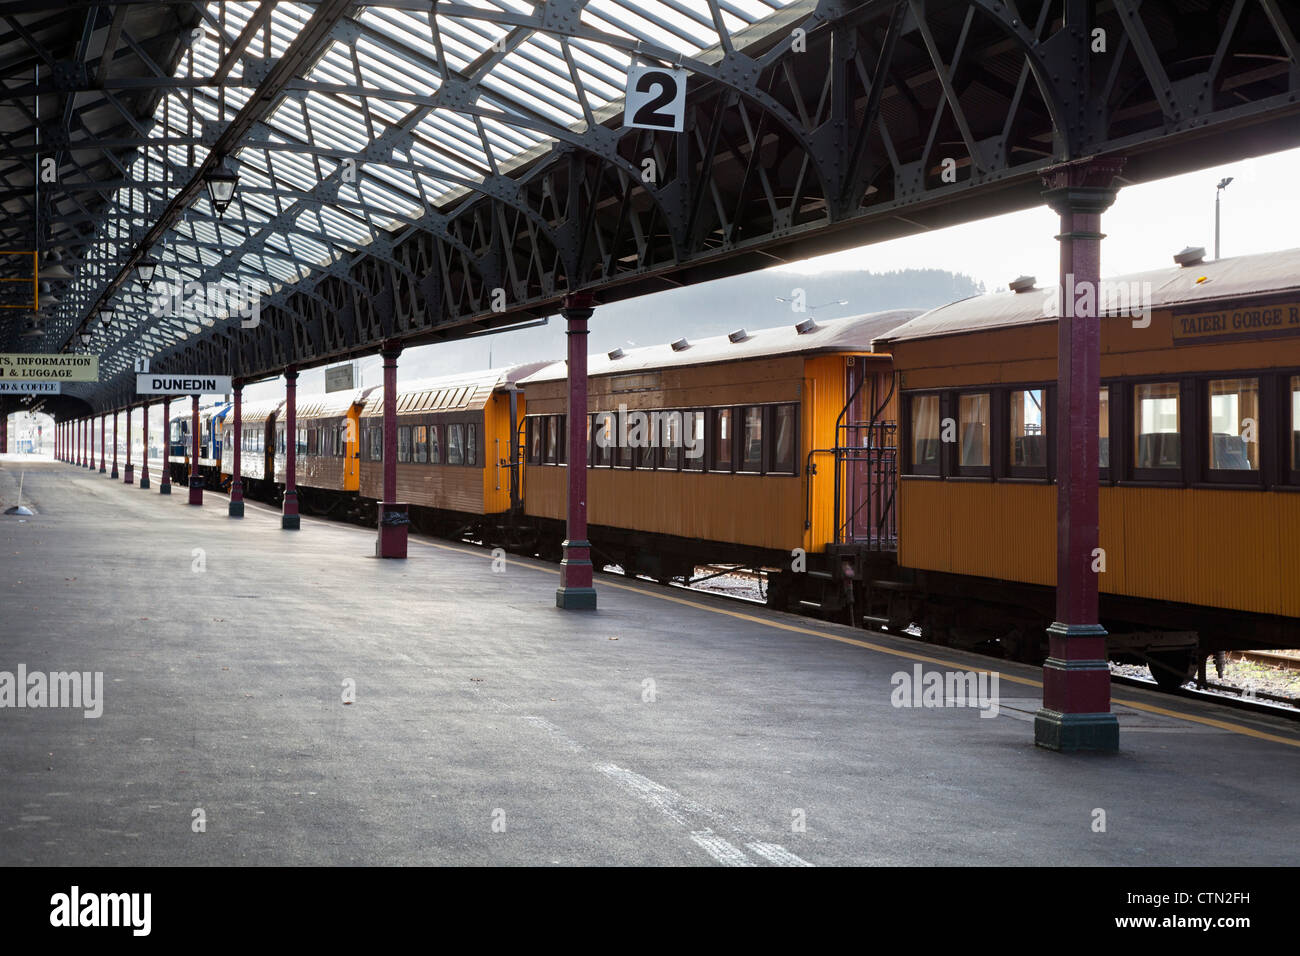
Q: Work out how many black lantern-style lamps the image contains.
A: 4